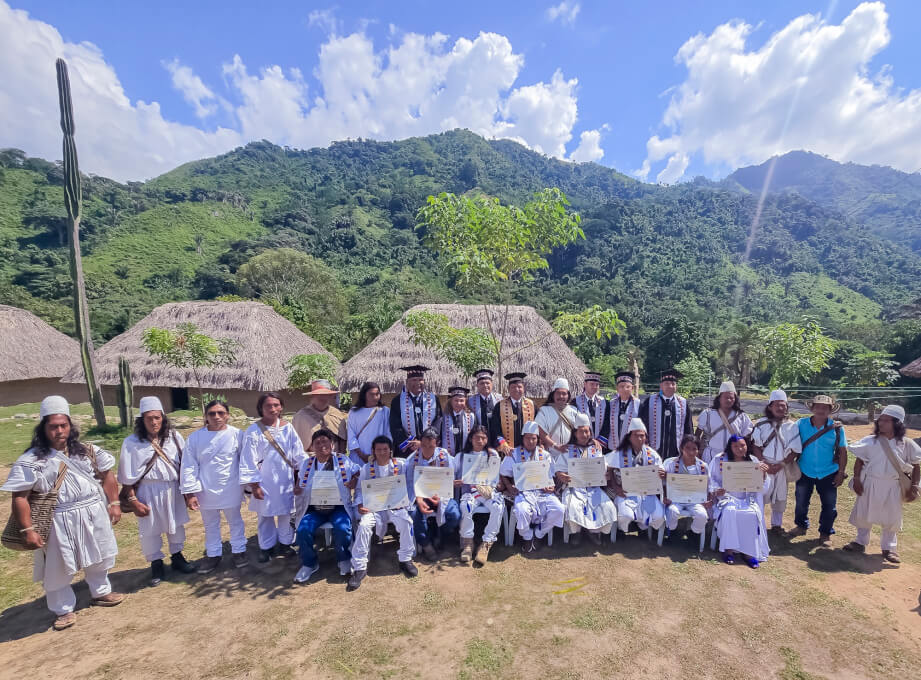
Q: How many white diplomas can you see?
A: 9